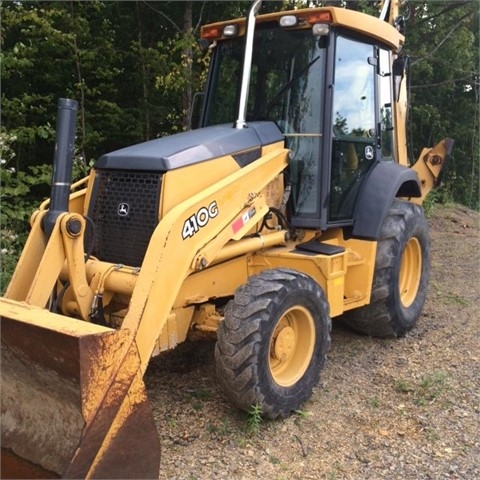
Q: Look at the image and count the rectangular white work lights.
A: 3